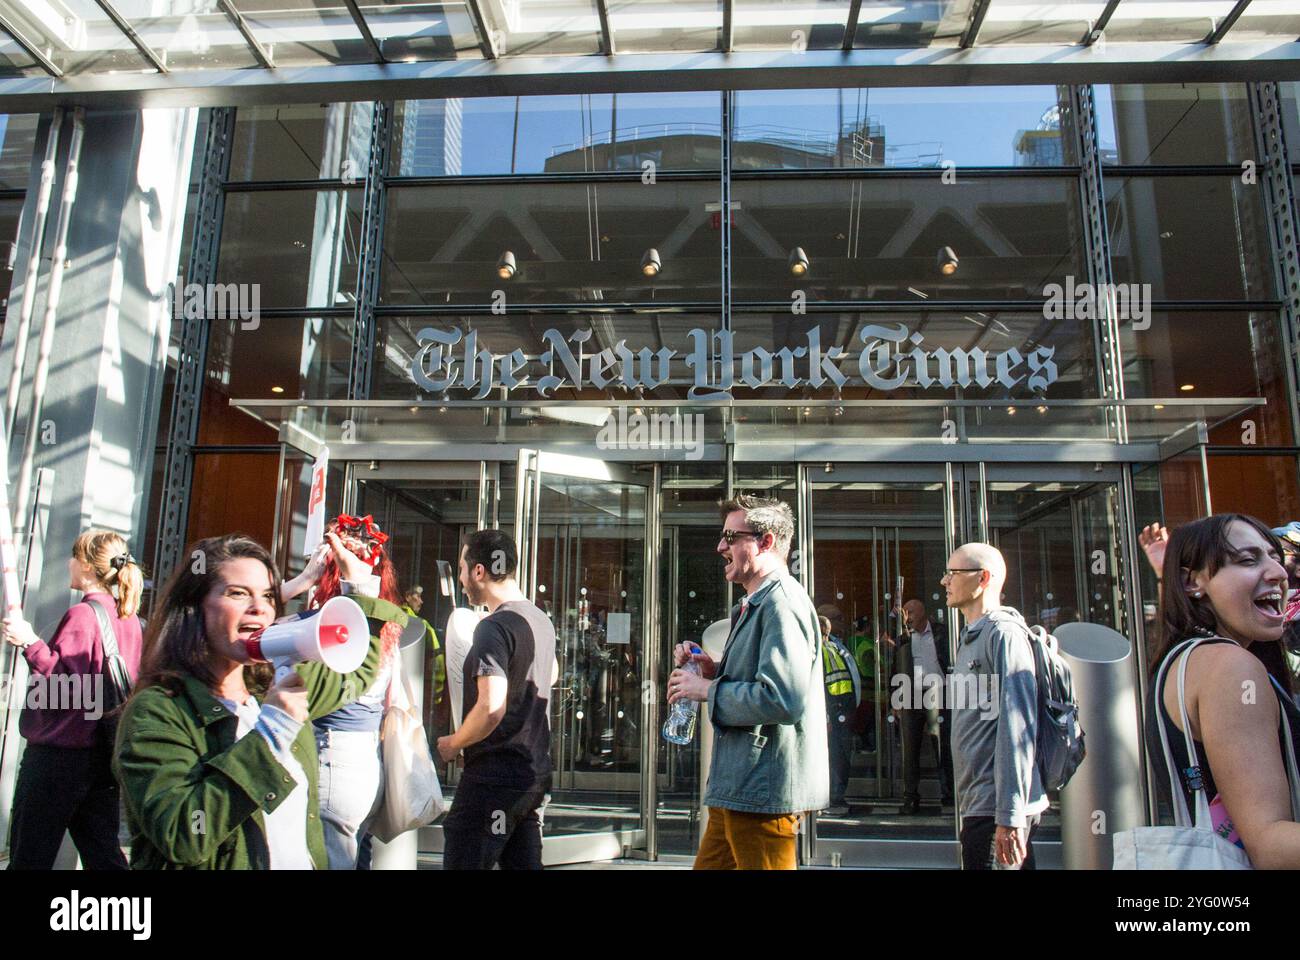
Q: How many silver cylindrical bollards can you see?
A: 3